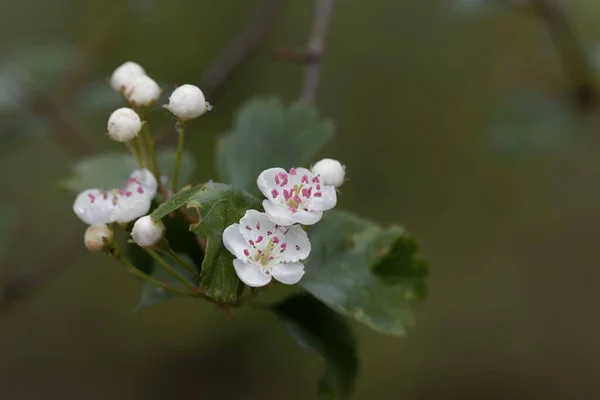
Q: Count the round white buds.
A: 7